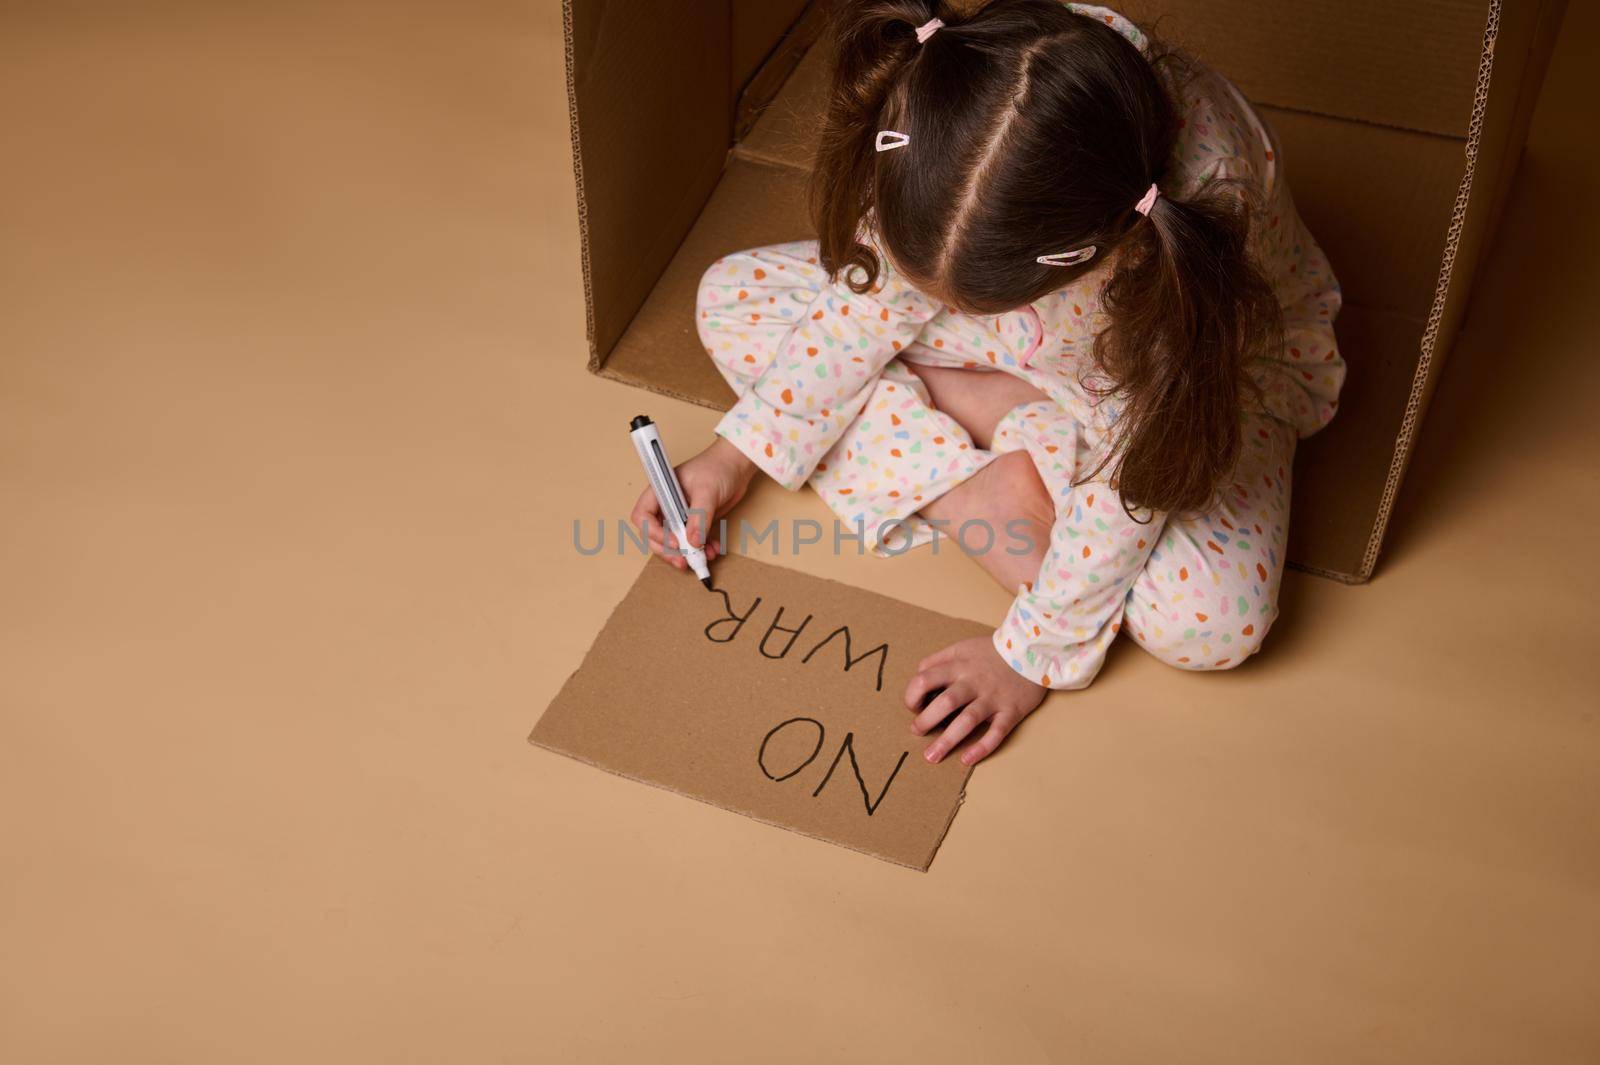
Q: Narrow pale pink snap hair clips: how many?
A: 2